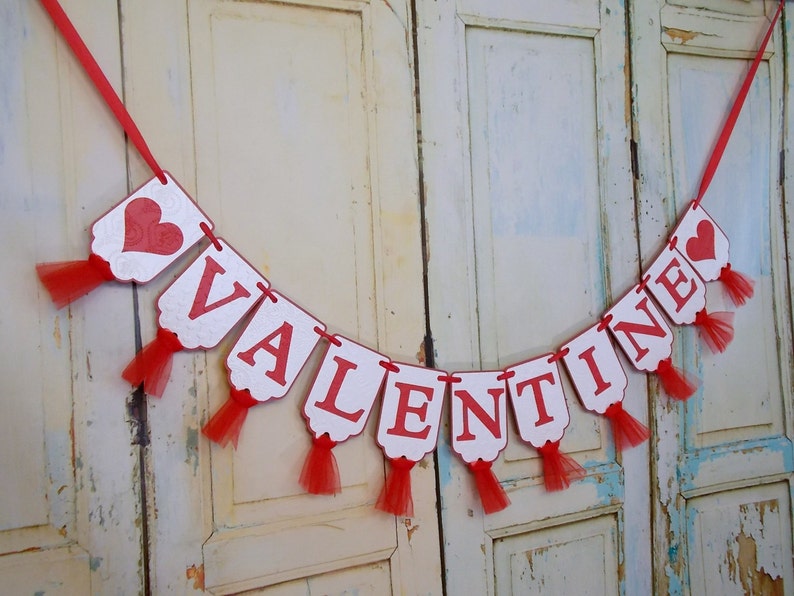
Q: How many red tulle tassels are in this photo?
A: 11